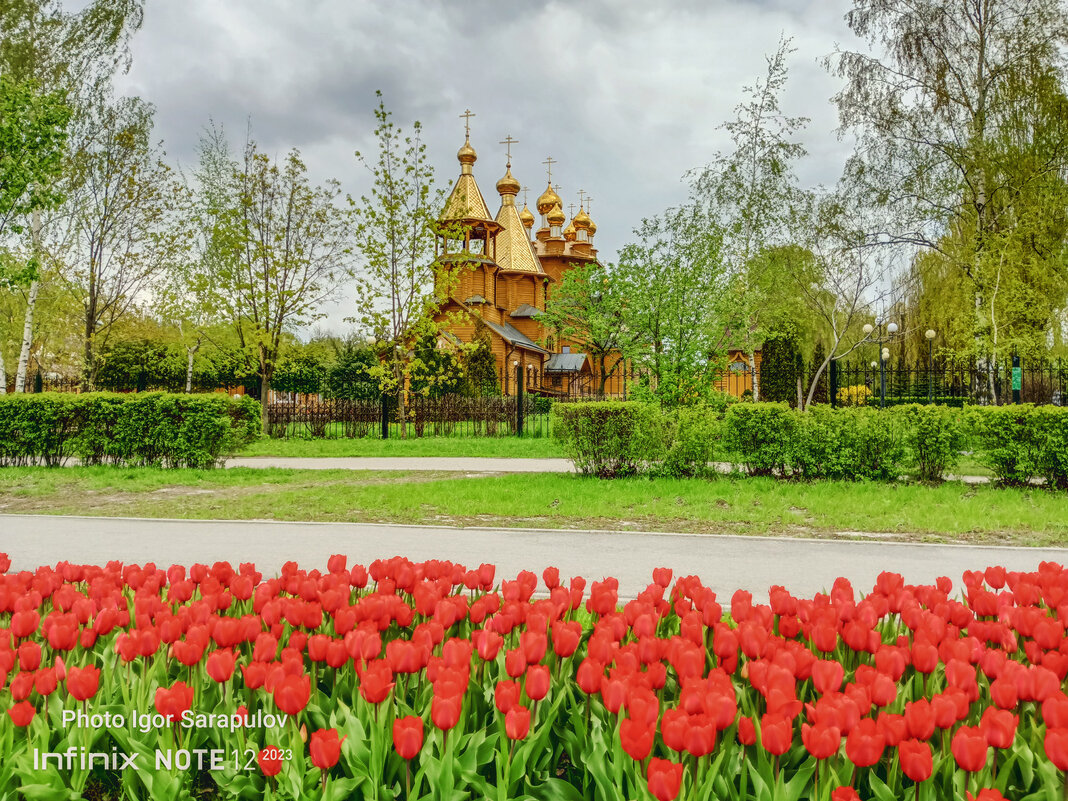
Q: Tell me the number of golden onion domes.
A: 8